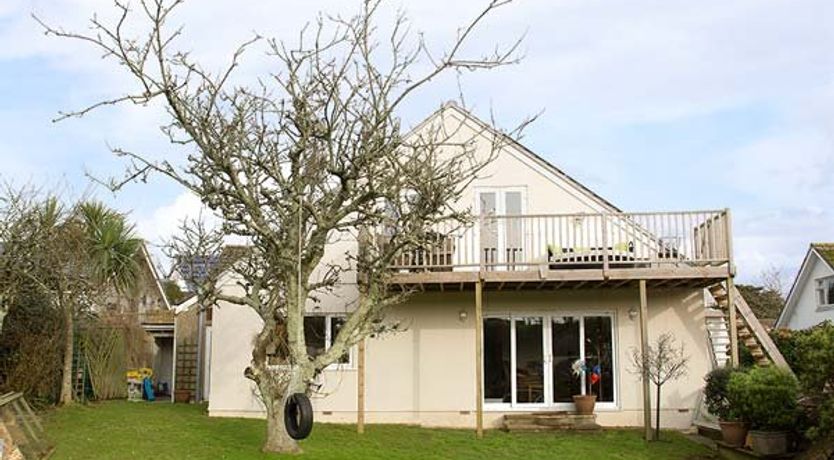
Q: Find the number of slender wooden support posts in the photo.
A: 4